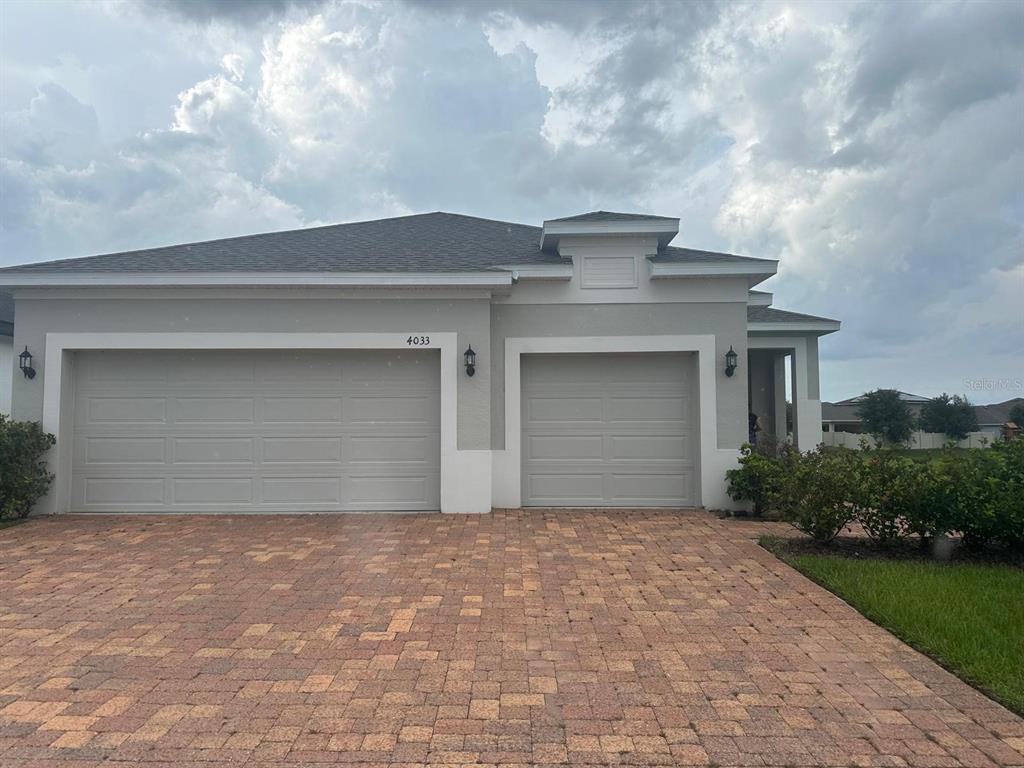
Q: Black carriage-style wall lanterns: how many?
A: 3